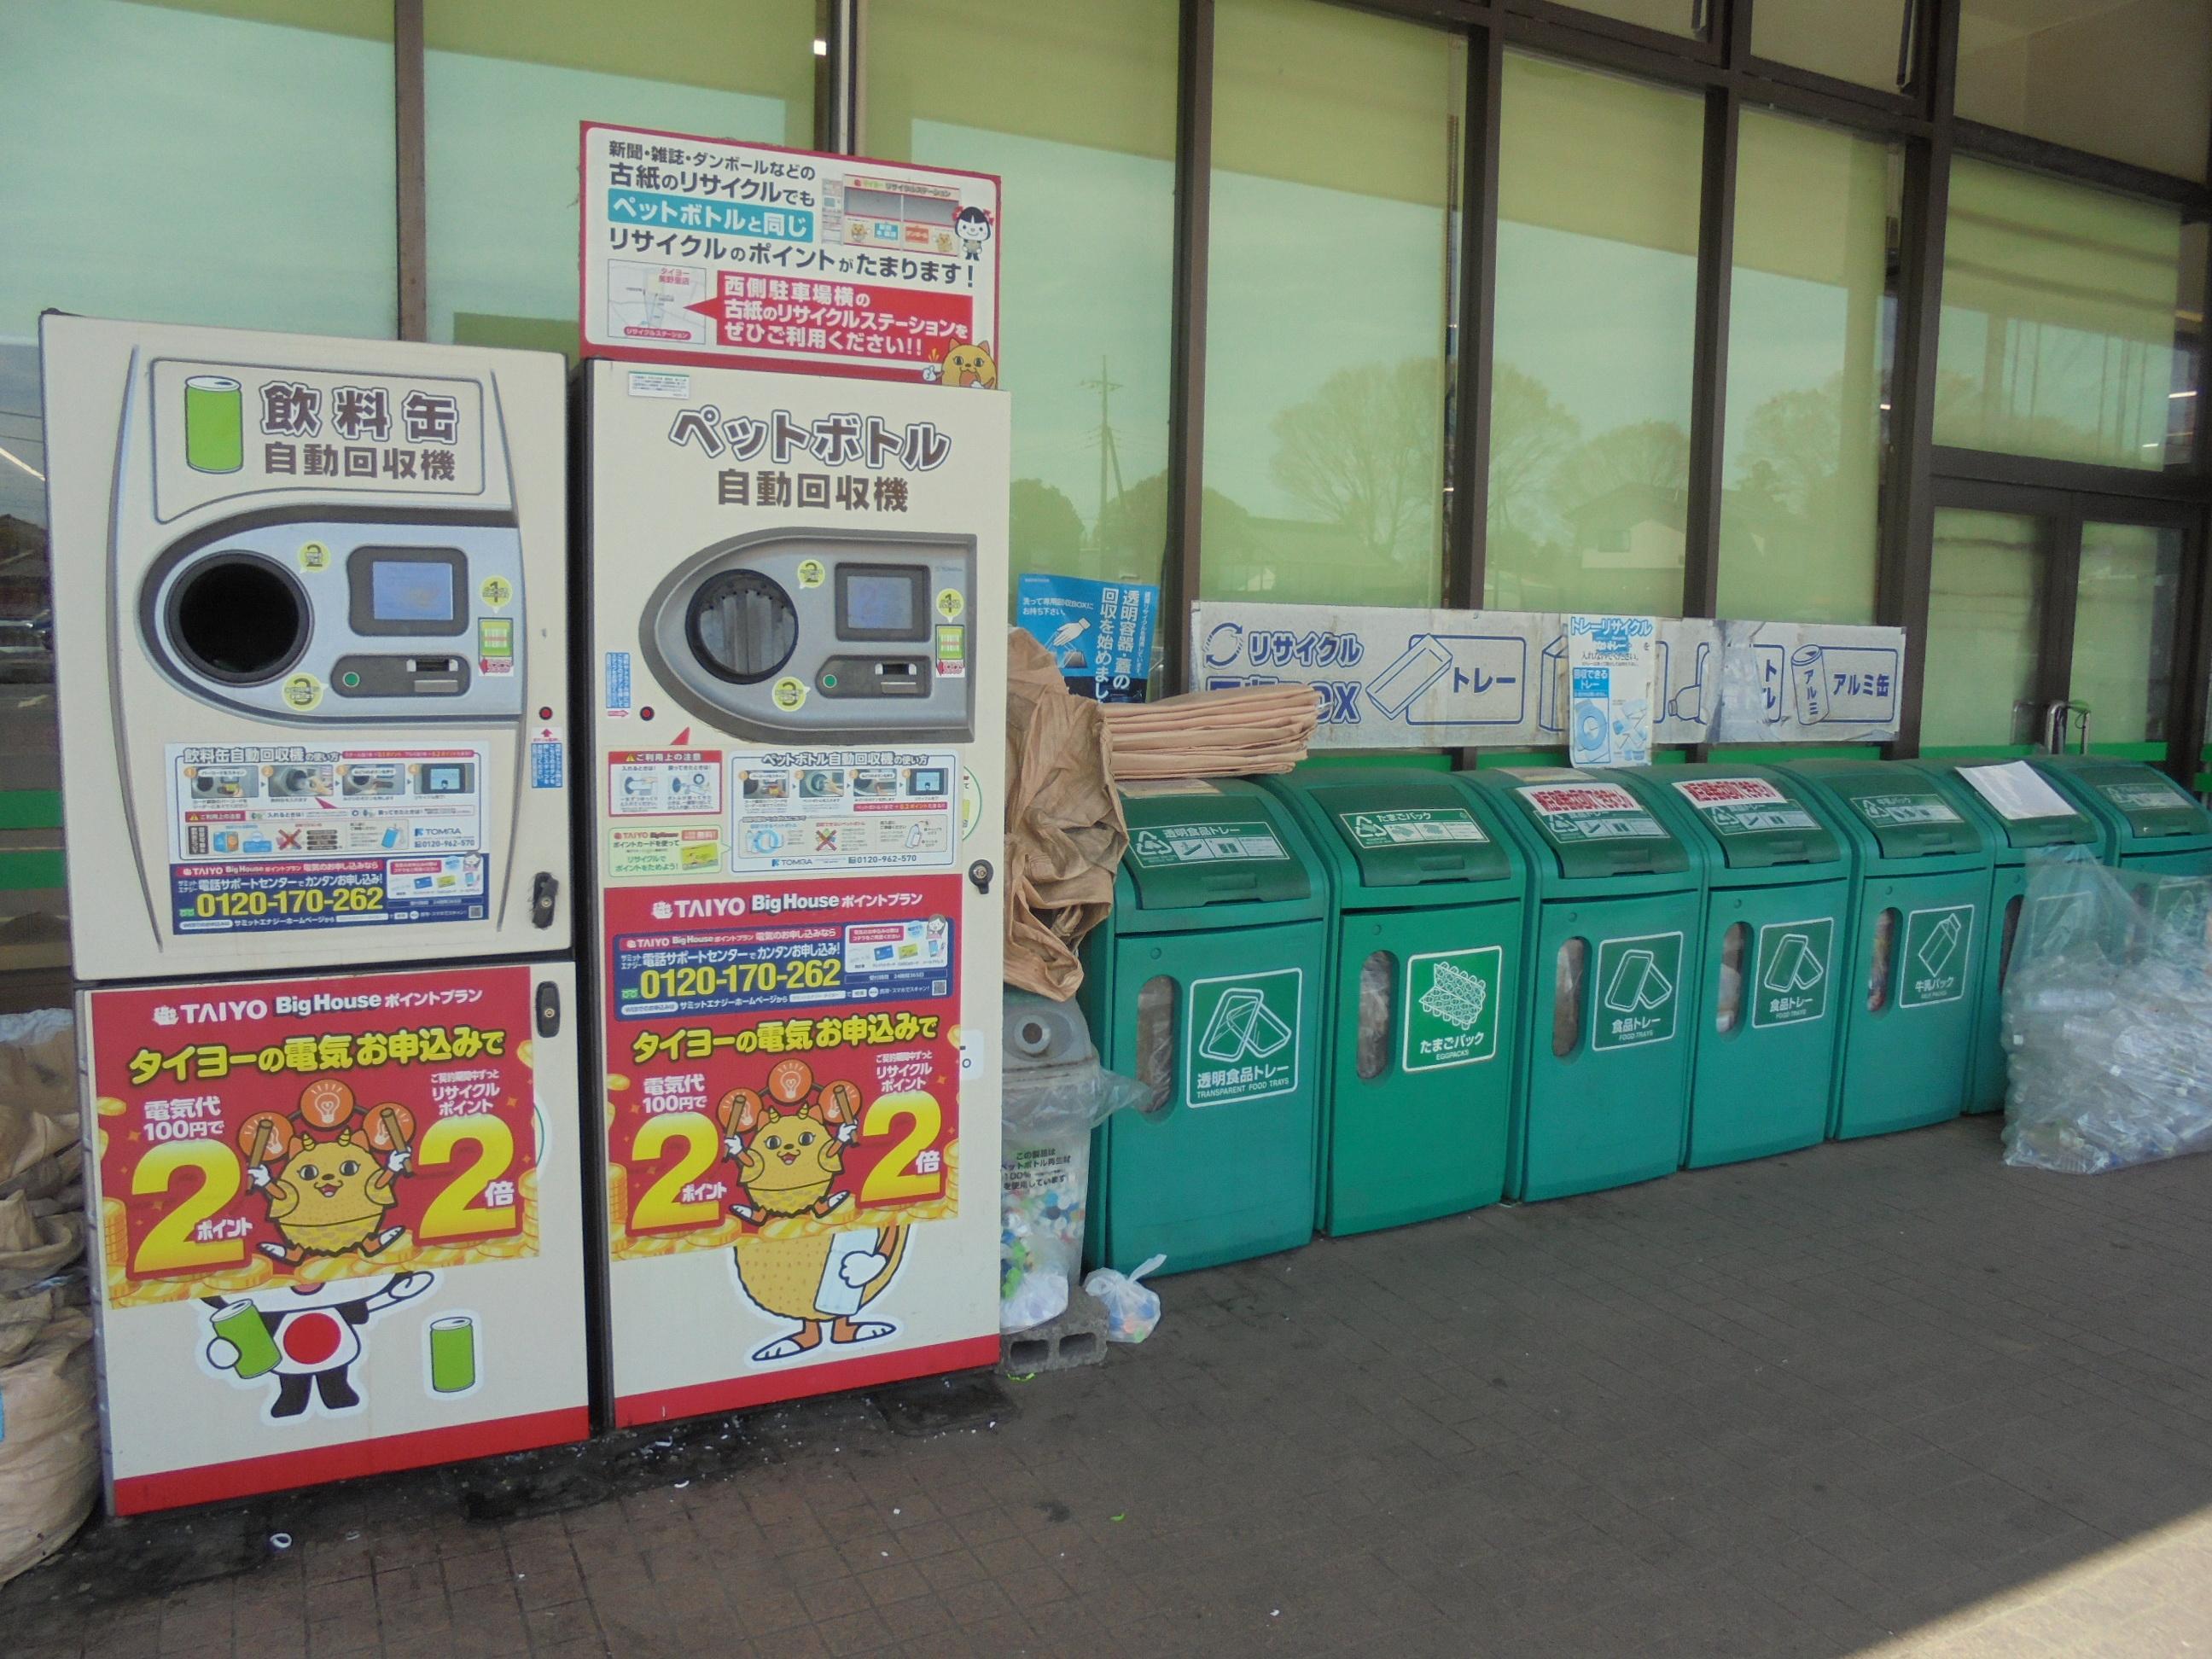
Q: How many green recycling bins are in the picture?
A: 7